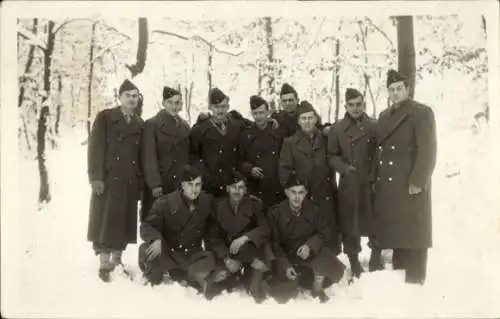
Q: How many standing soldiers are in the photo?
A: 8